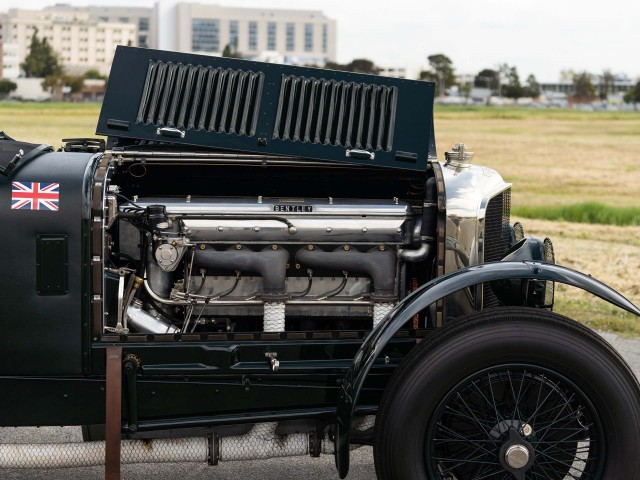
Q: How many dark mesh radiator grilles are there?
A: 1